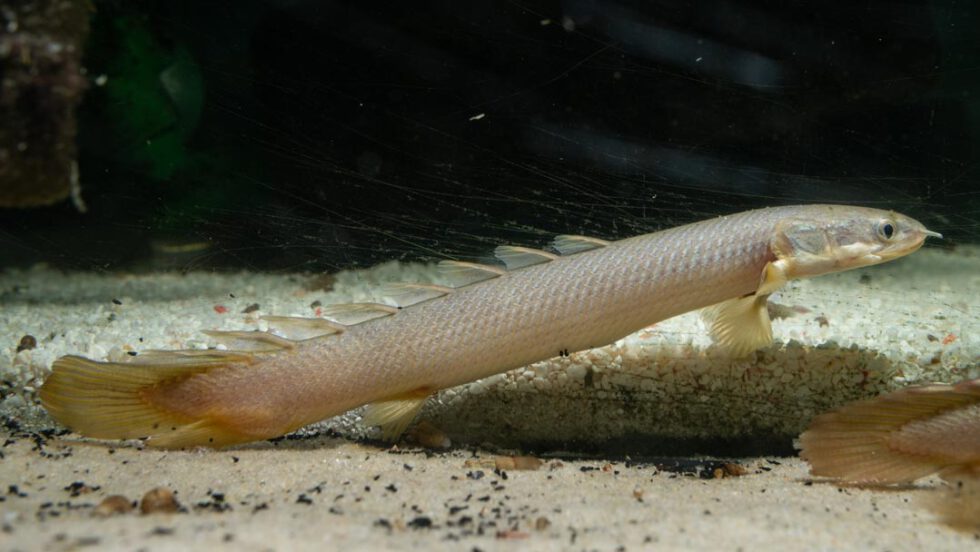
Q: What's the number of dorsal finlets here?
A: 8